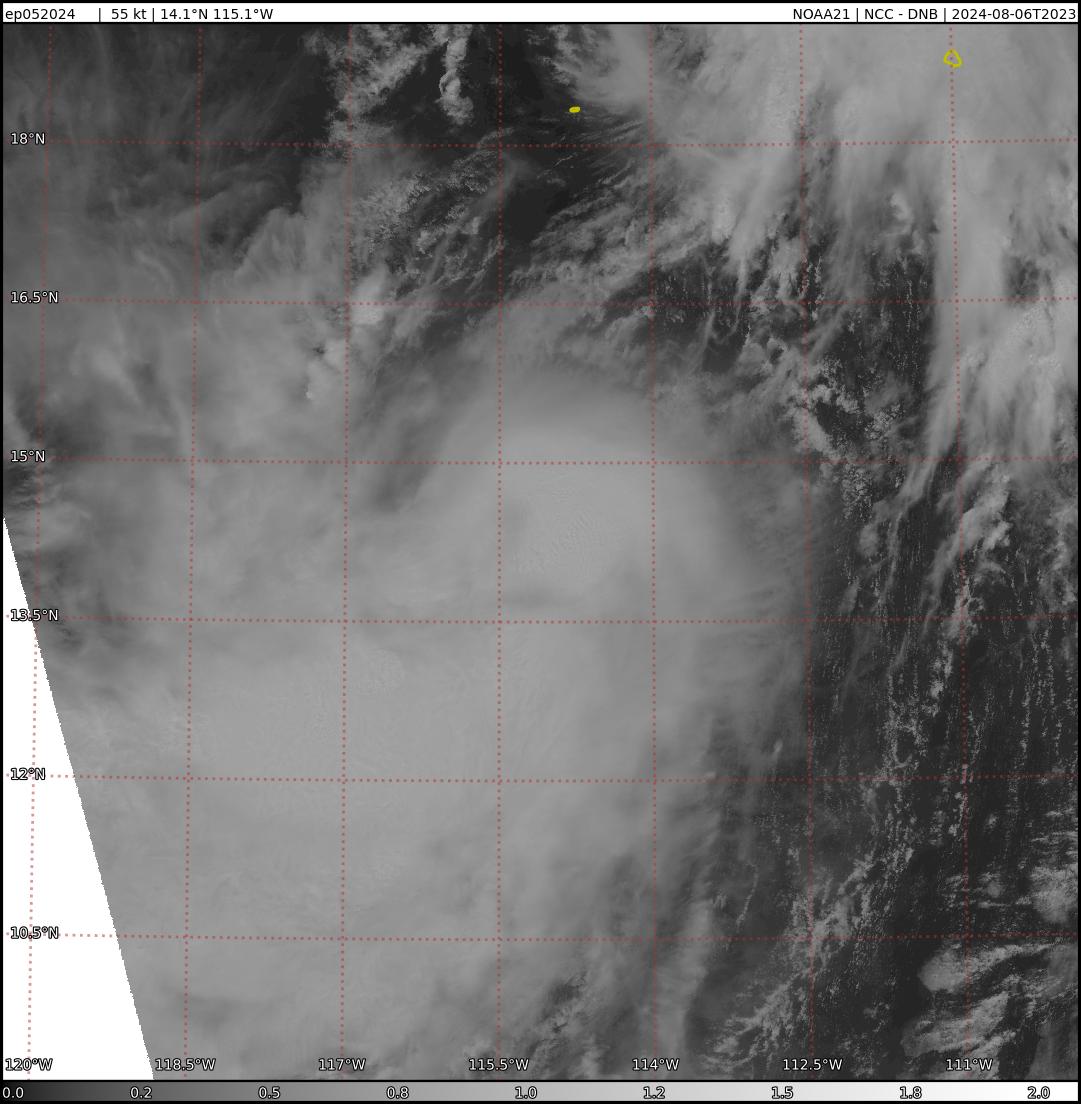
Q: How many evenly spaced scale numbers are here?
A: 9